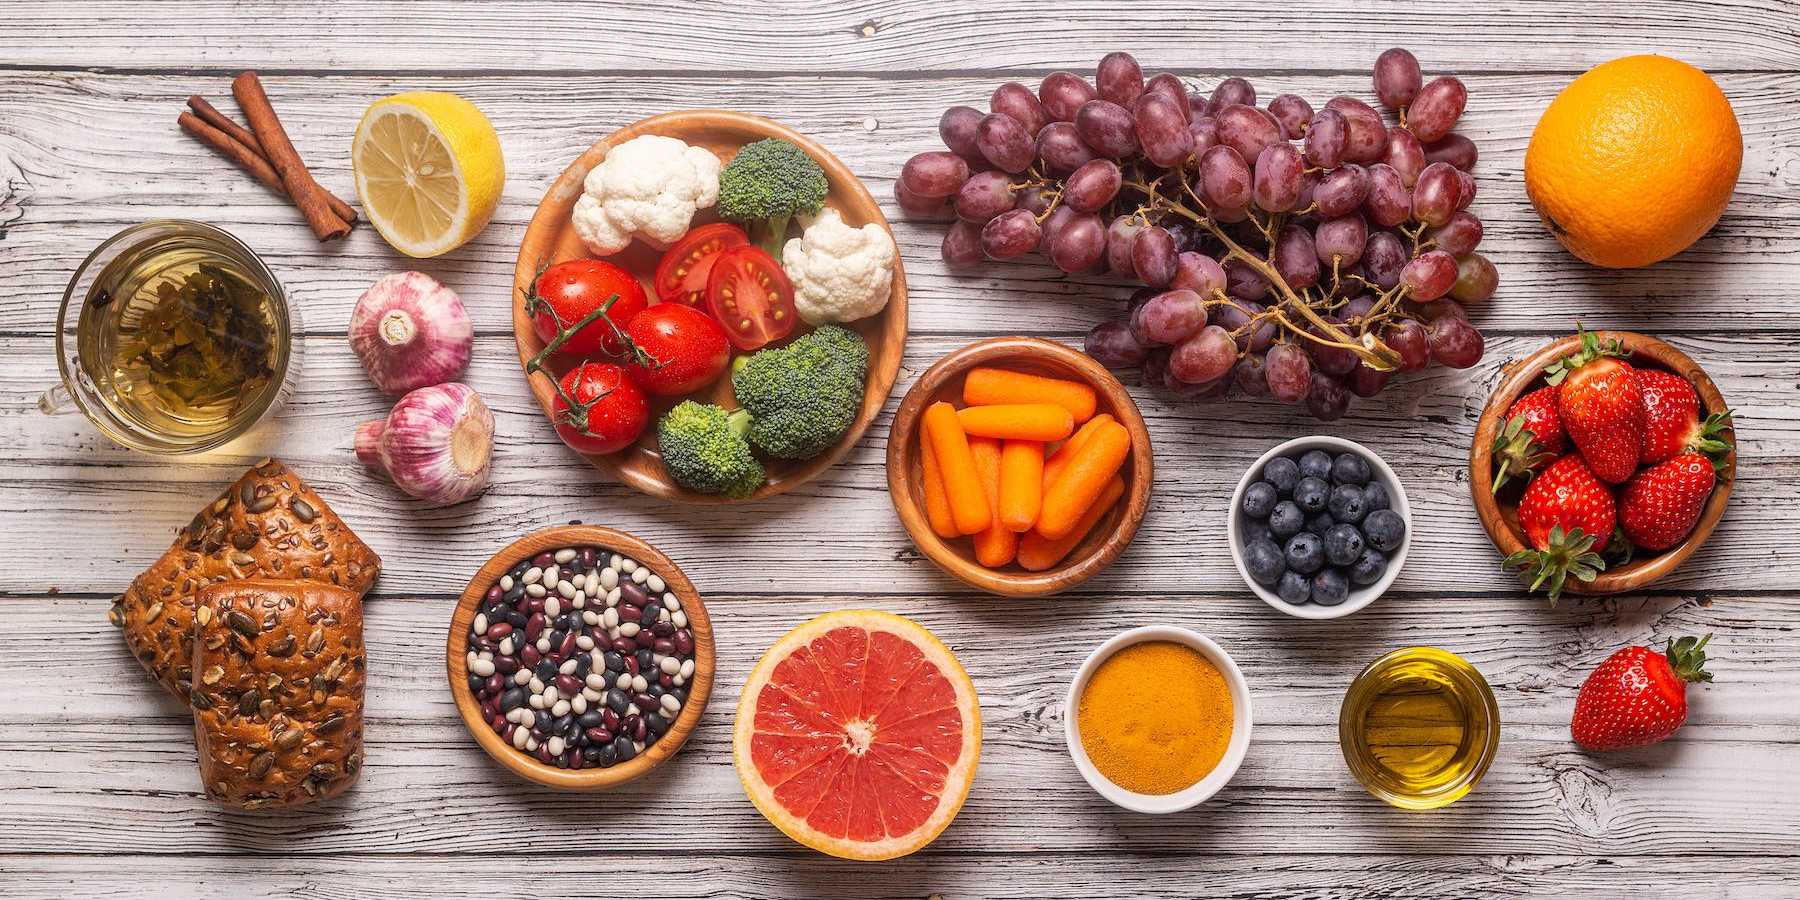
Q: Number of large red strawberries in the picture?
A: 6